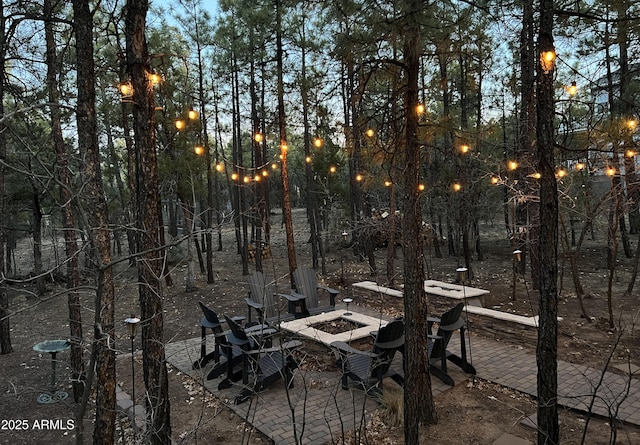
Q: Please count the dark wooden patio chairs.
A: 6